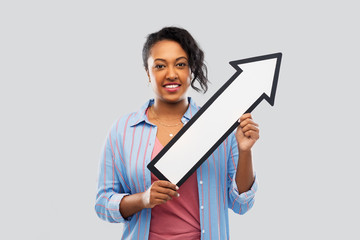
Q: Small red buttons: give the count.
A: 0